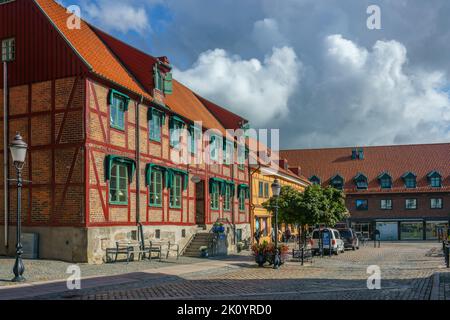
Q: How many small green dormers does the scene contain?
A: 6